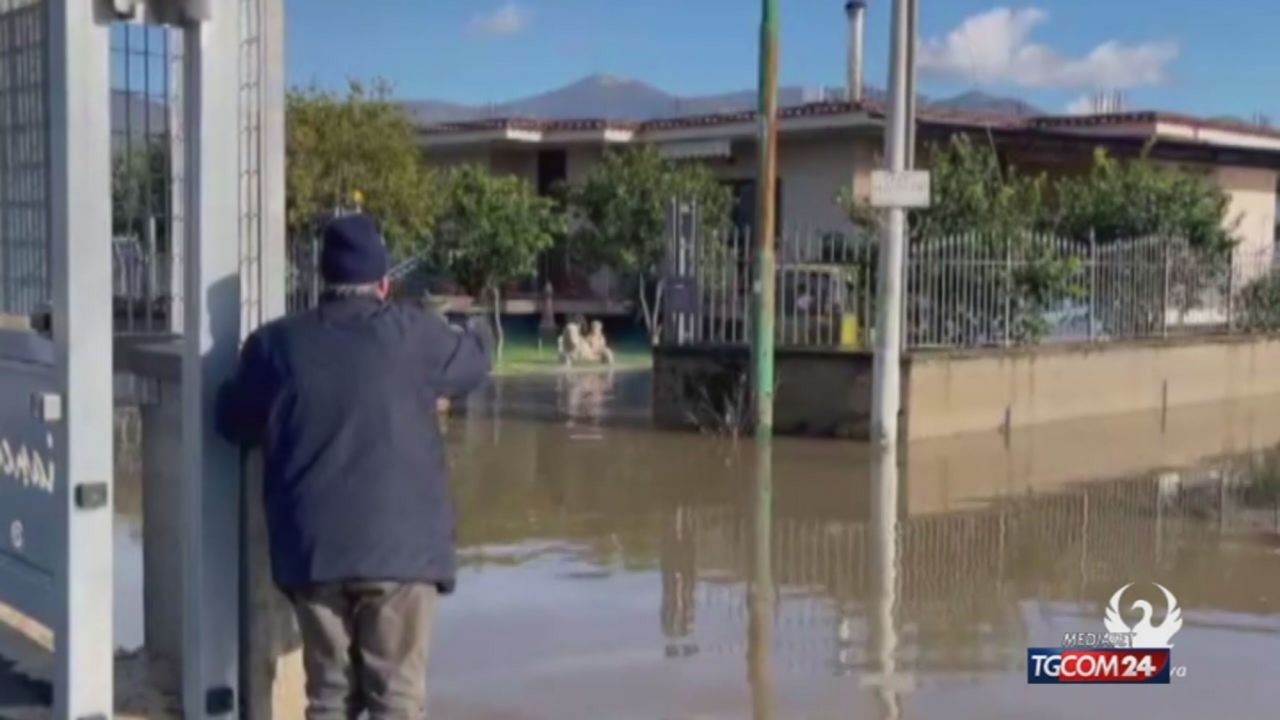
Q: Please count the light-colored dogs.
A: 2